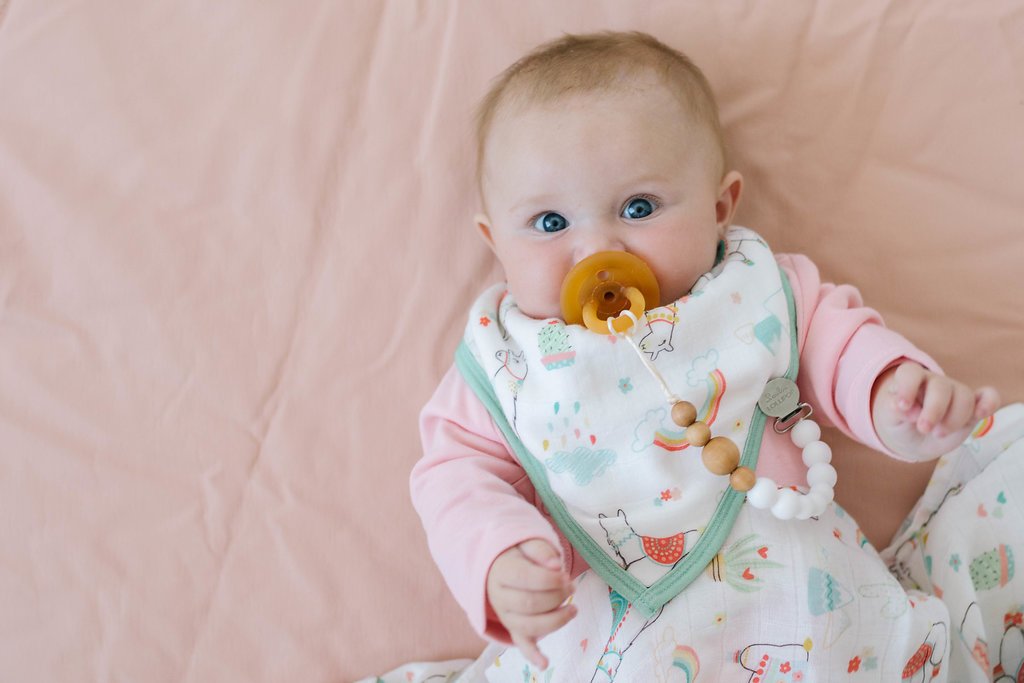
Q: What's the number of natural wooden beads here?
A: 4